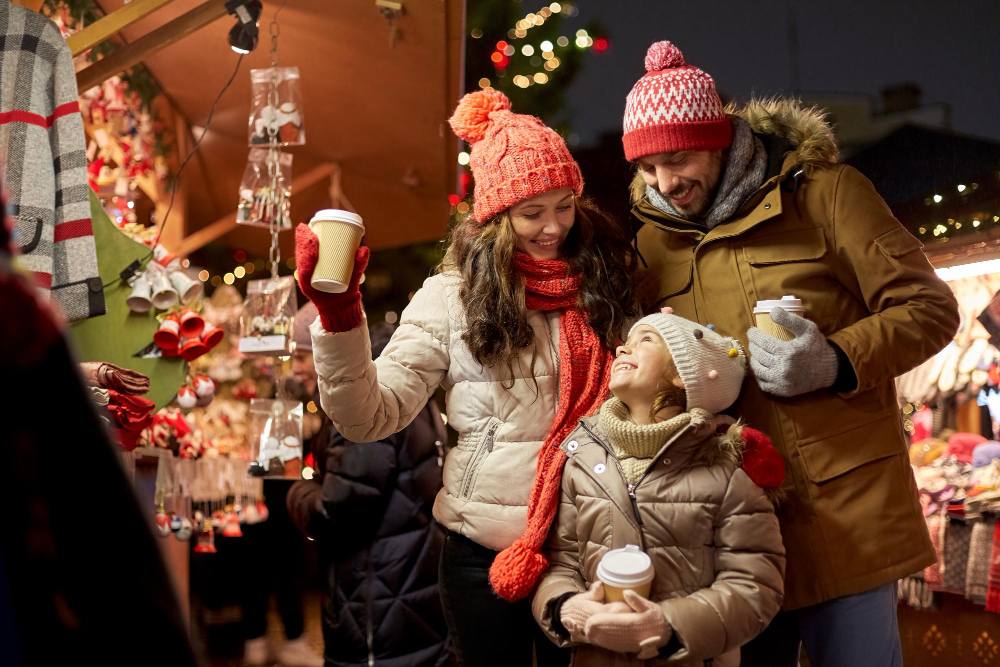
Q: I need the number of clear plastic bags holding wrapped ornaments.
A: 4